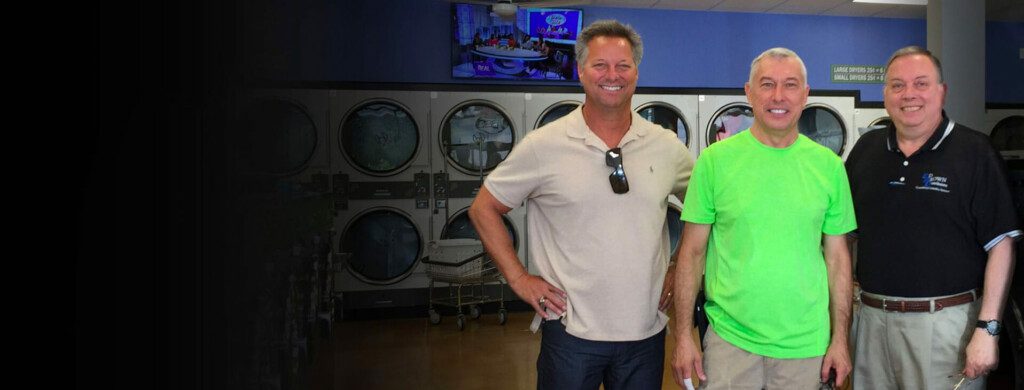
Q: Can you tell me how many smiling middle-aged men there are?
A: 3